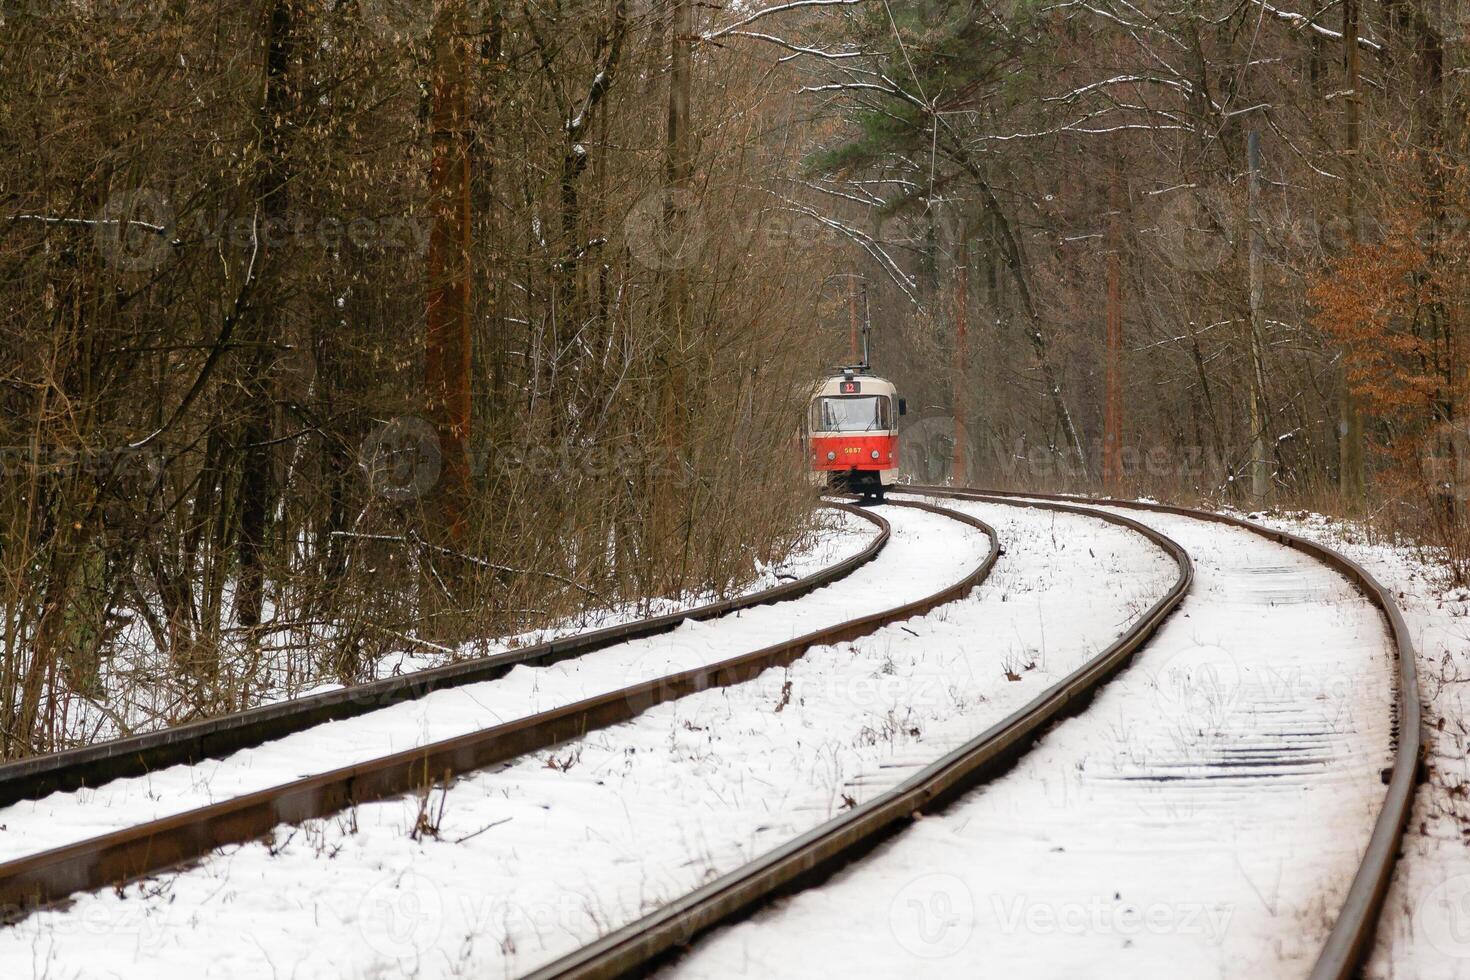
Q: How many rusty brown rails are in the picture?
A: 4